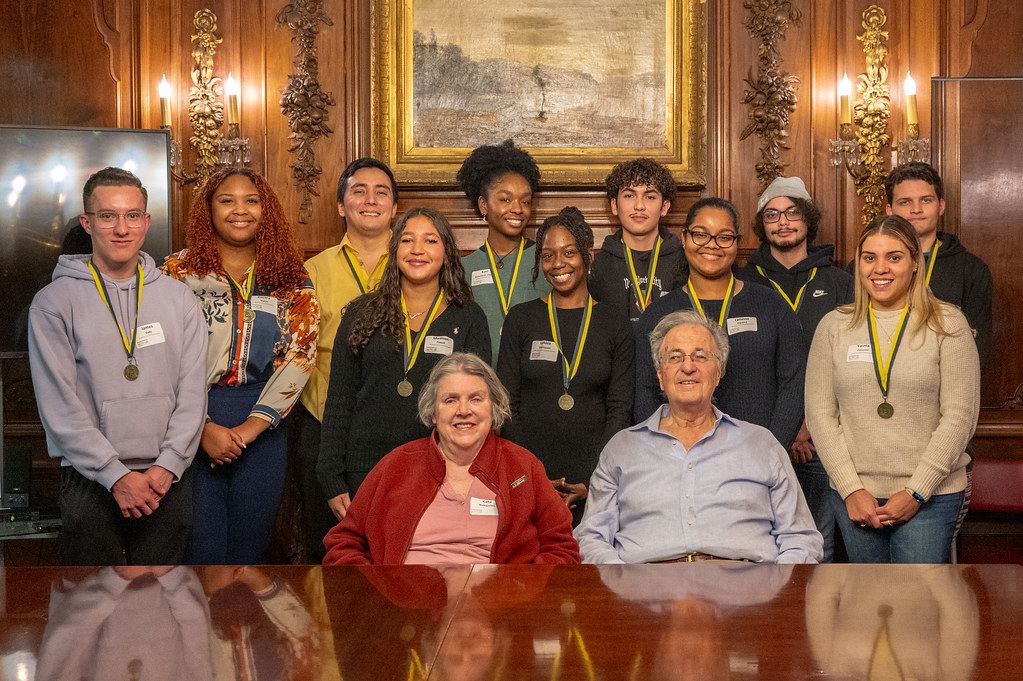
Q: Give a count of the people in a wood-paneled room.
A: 13